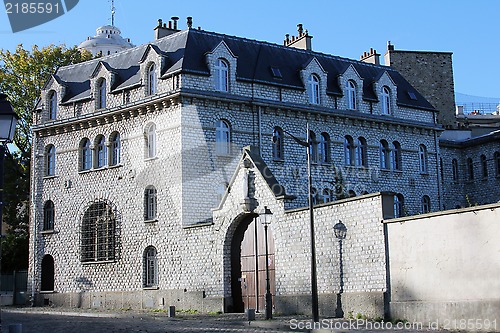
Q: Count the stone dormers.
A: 7